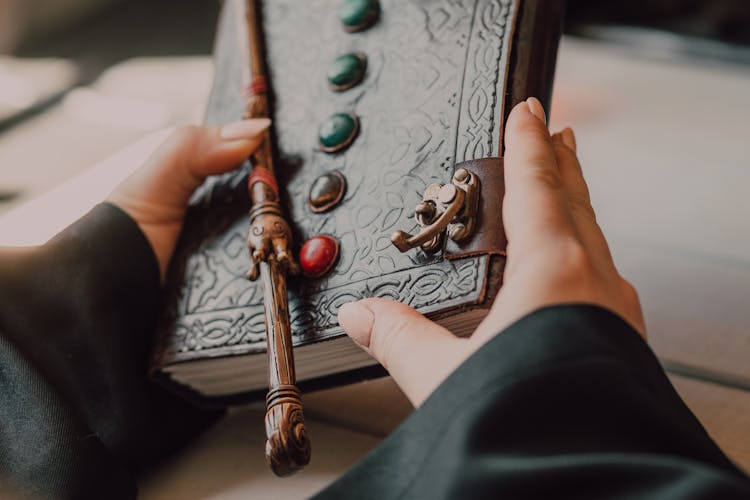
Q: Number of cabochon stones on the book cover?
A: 5